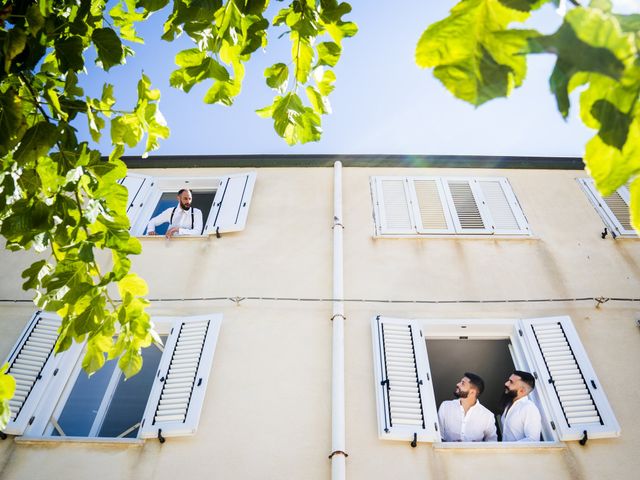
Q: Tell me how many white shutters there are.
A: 11